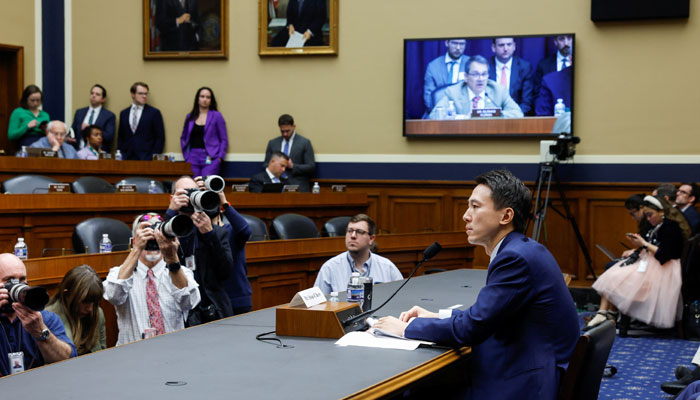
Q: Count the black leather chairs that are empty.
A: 7